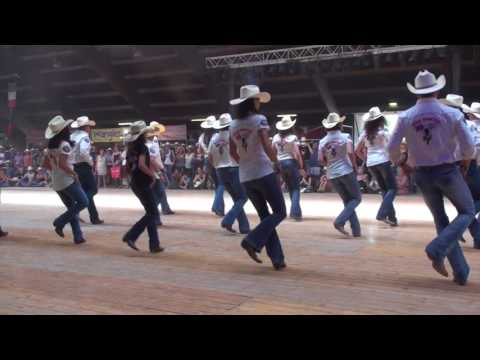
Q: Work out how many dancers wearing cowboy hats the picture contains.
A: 13